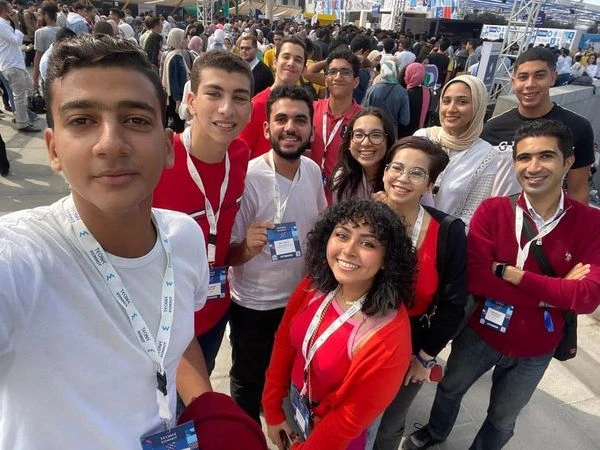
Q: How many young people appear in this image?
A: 11